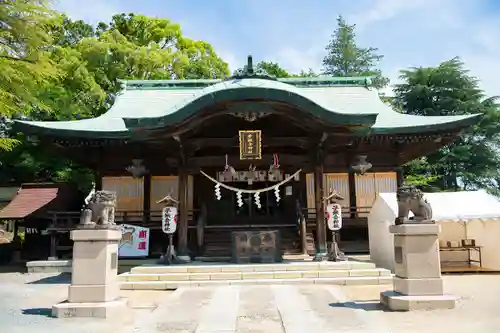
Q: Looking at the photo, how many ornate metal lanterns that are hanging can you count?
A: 2